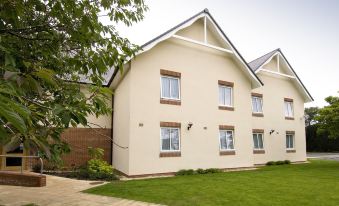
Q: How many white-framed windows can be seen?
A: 8